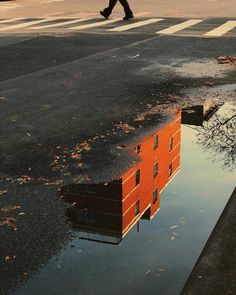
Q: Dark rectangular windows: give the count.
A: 8